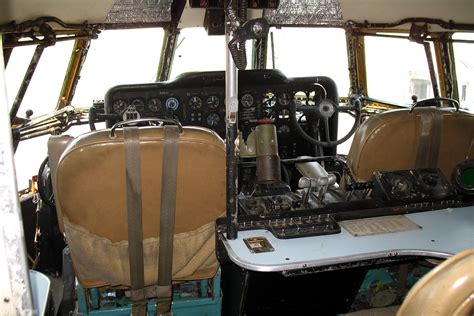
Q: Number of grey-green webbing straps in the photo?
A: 4